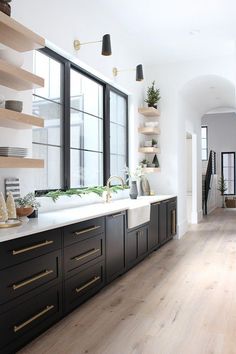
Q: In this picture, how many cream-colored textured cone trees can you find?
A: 2